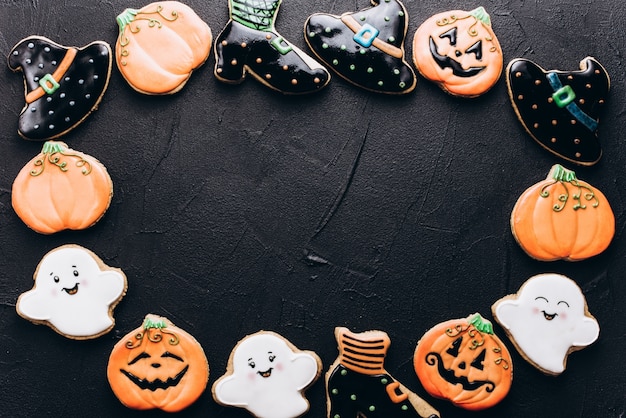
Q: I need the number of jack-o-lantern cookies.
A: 3